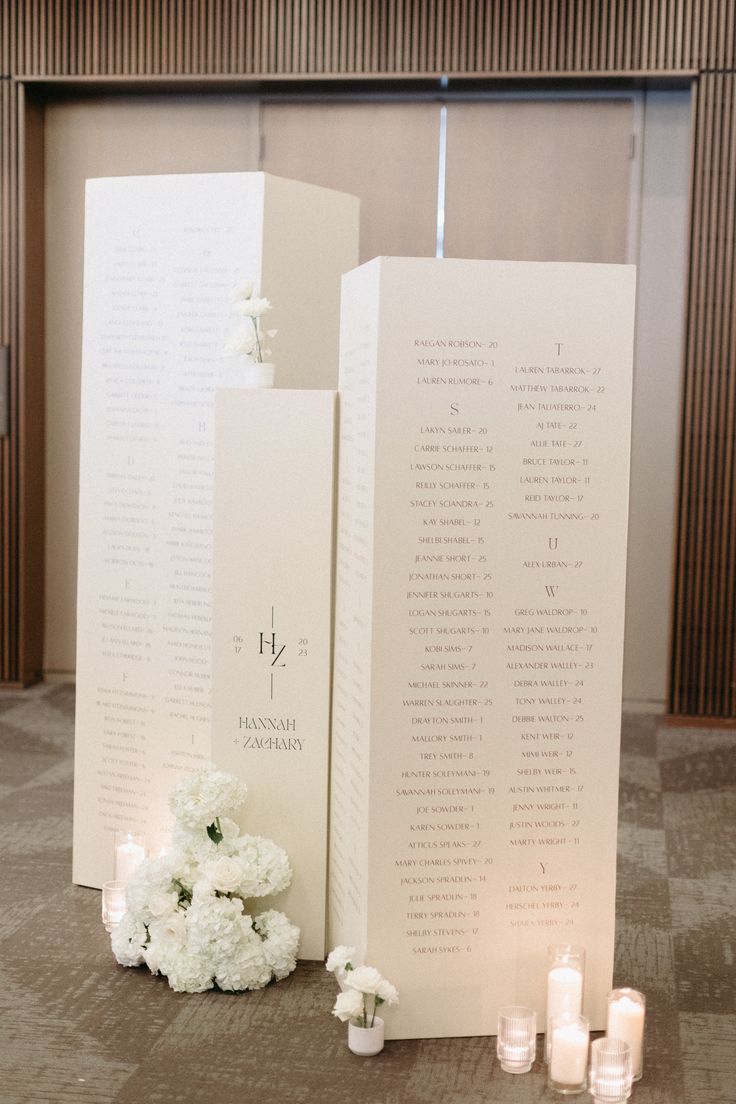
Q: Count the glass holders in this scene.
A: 7